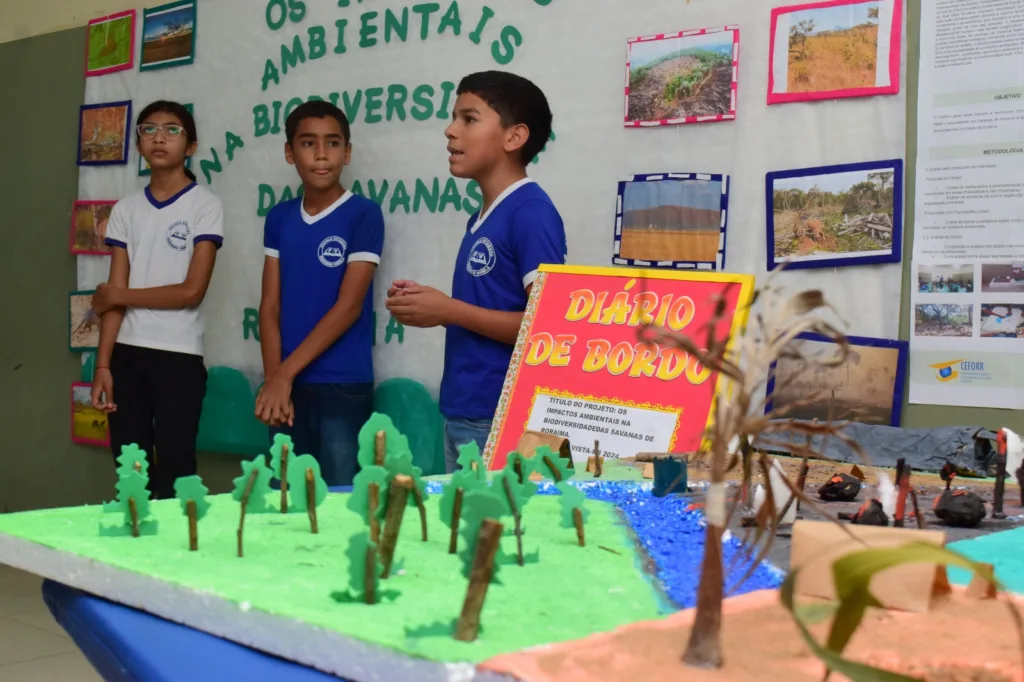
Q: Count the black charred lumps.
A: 3